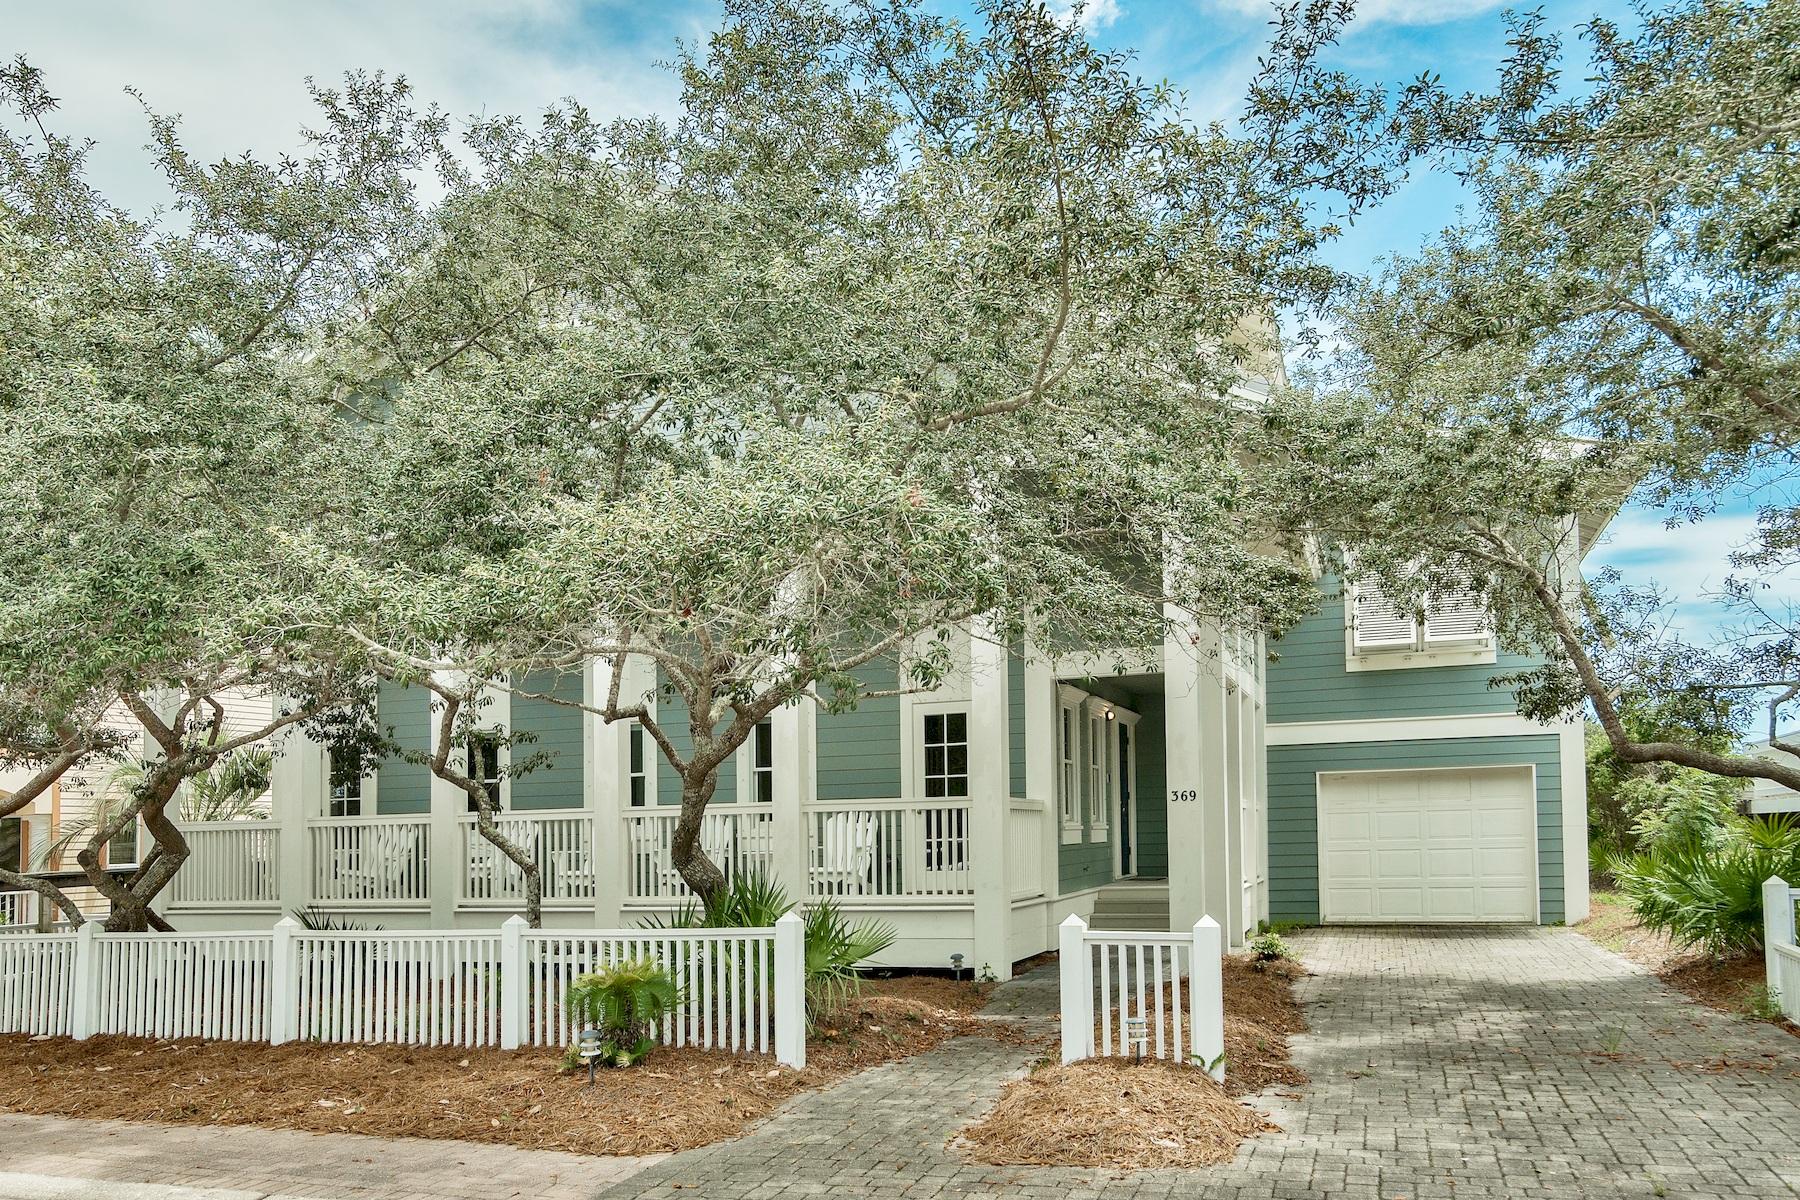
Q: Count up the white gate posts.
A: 7